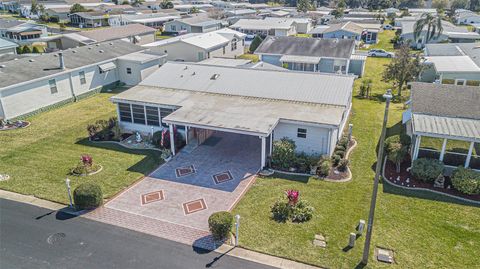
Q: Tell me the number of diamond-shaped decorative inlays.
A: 4